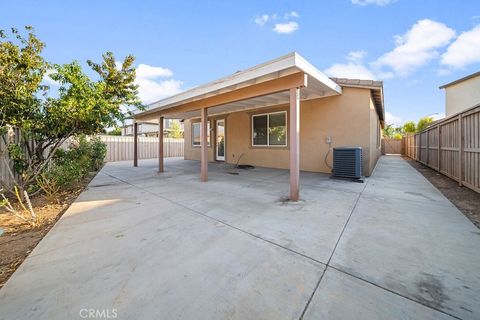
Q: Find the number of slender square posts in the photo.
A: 4